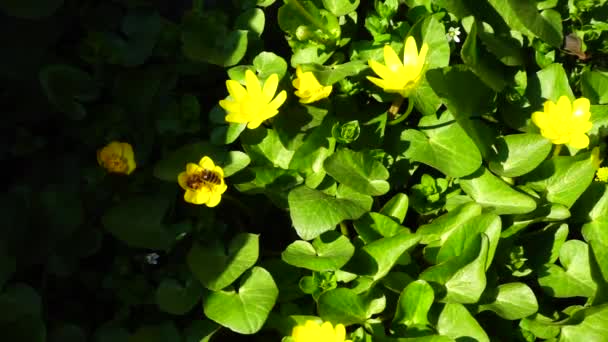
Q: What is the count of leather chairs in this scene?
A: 0